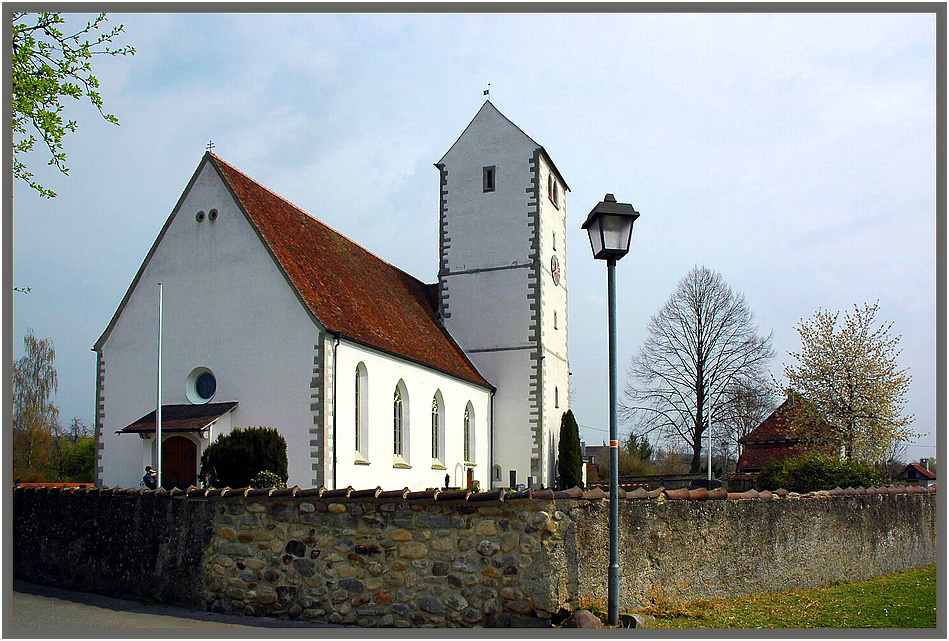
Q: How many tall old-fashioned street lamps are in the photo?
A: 1